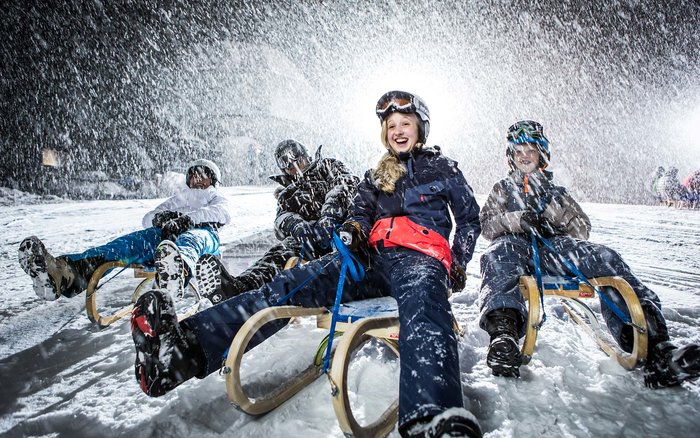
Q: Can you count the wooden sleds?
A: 4